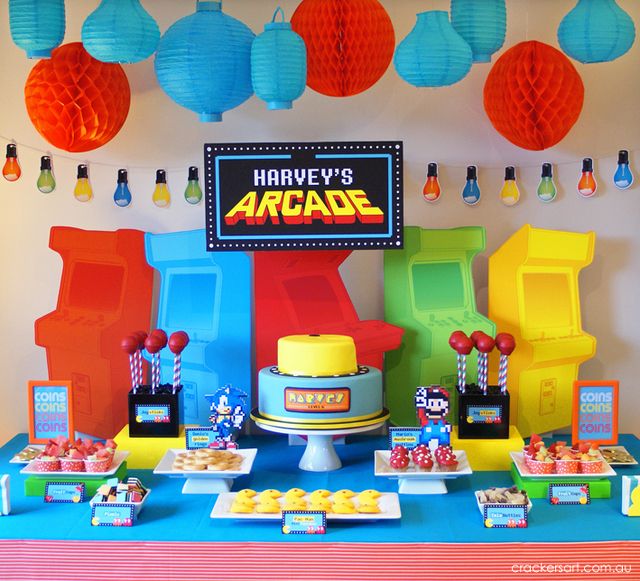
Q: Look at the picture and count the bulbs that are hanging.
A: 12